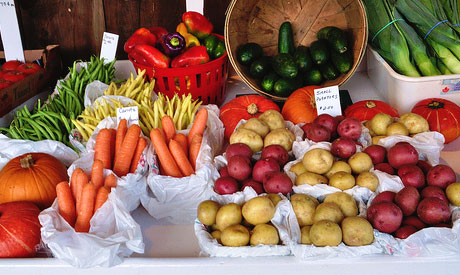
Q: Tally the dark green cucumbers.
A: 12